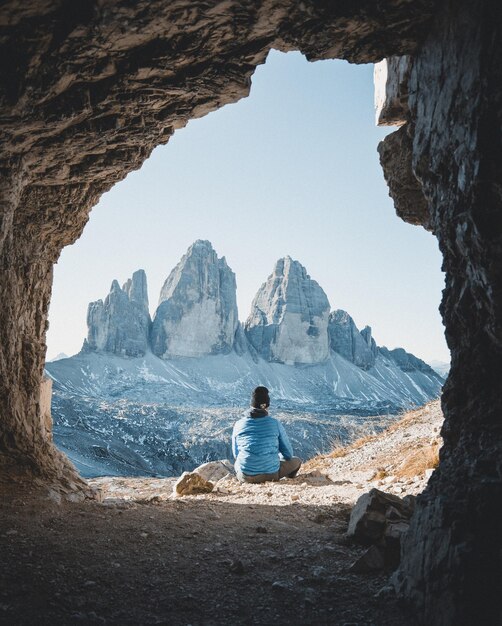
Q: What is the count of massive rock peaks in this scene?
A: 3